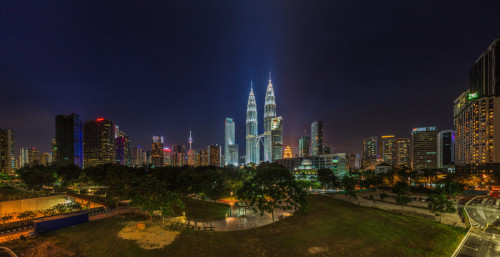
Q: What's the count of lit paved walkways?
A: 1